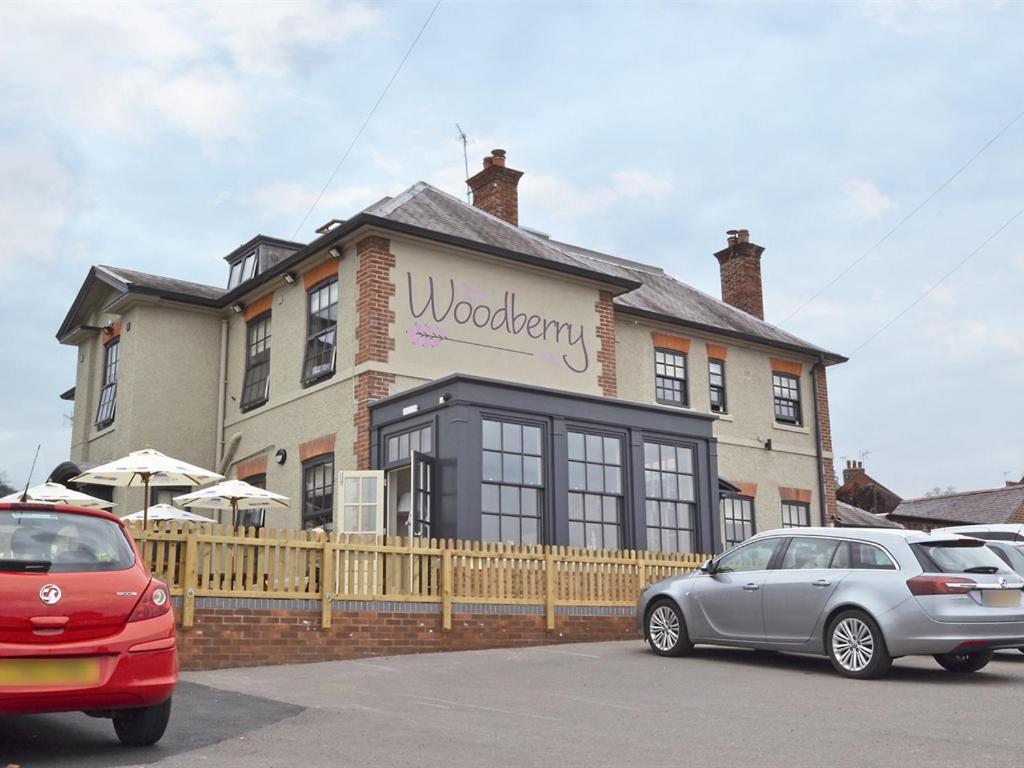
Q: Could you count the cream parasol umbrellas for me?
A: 4